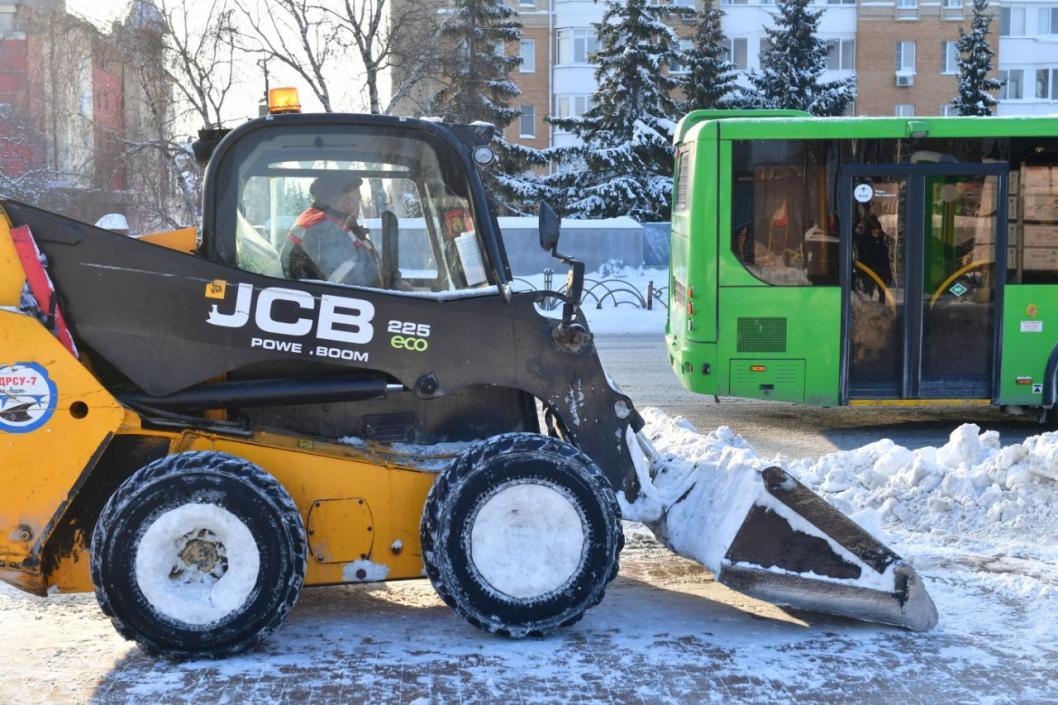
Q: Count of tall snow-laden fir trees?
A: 5